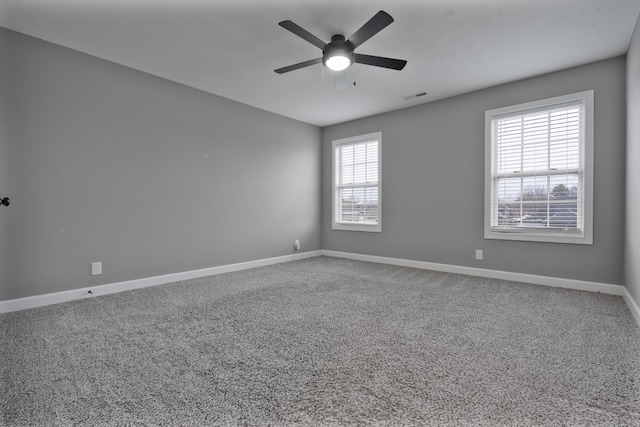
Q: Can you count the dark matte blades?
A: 4